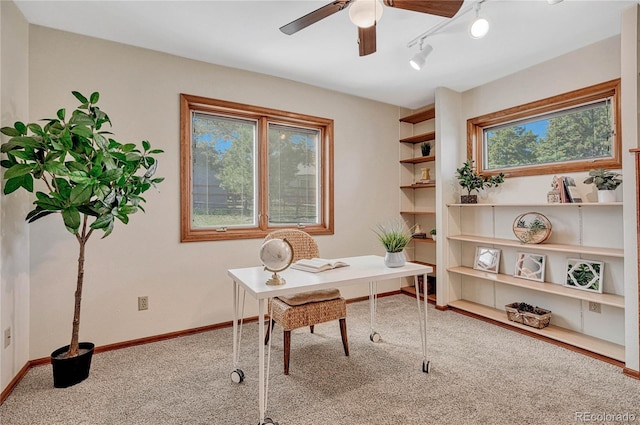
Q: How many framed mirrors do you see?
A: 3